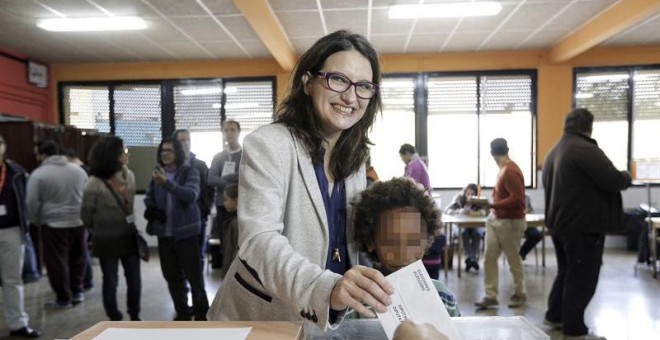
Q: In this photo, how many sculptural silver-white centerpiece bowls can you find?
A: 0